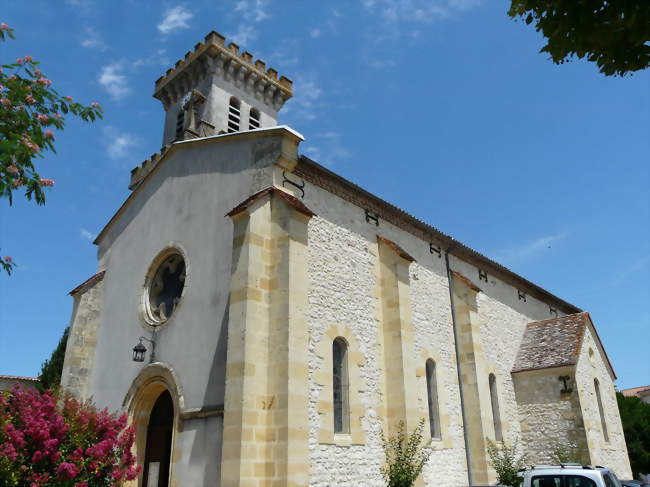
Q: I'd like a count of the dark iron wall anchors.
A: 7